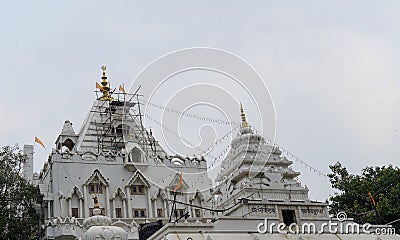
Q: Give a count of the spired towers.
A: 2